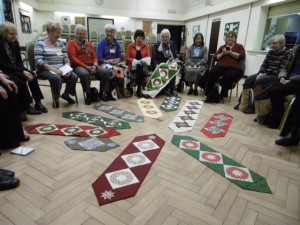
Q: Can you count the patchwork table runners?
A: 11